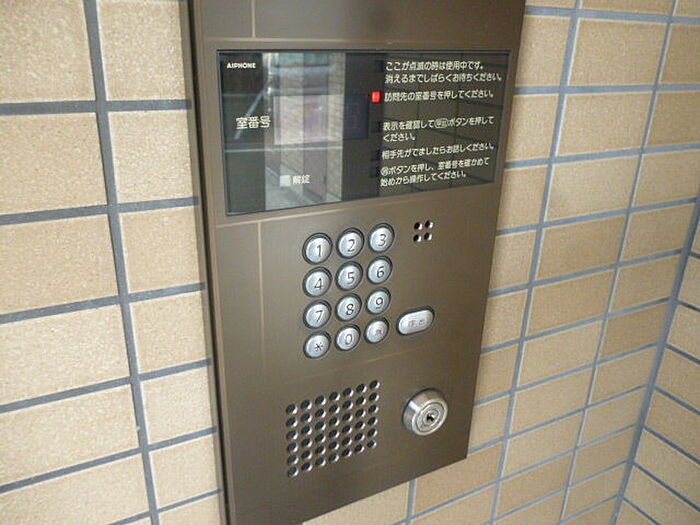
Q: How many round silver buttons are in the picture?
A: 12